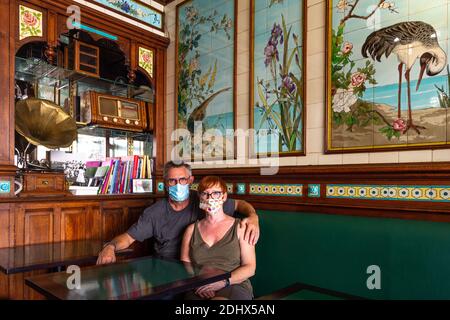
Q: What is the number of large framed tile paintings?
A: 3